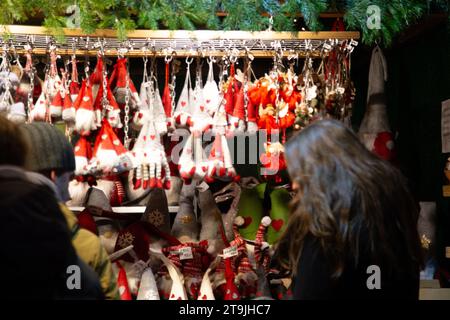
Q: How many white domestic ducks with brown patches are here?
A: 0